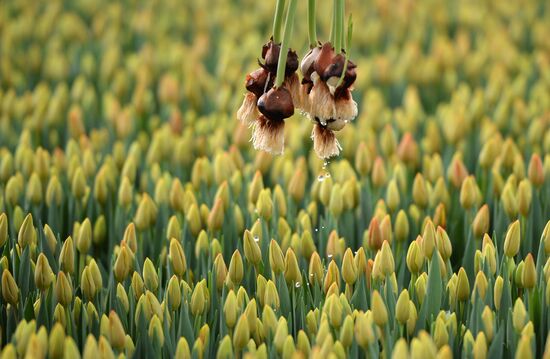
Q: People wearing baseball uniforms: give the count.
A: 0